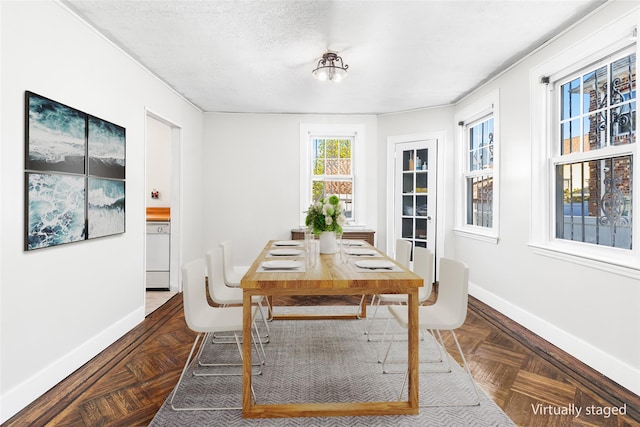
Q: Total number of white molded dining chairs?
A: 6